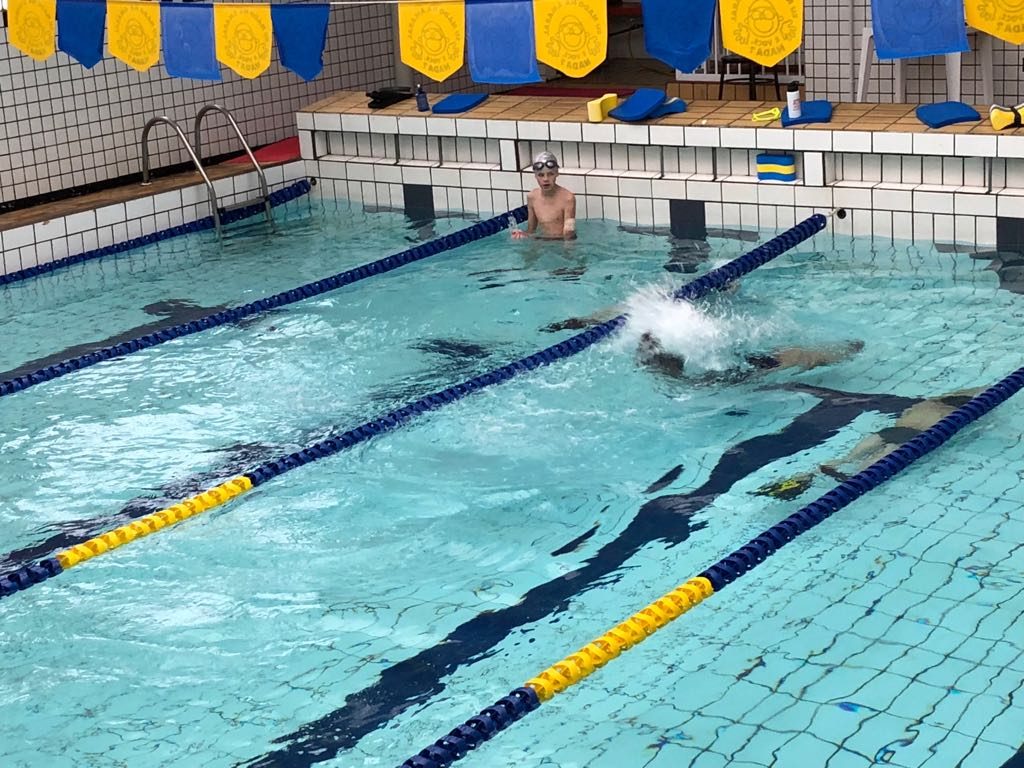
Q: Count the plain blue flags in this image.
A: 6